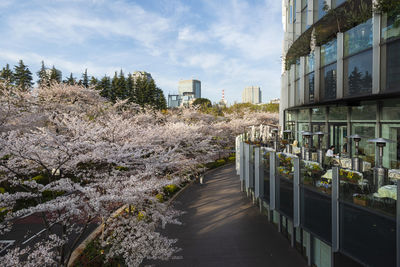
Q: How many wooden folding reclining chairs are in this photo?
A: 0